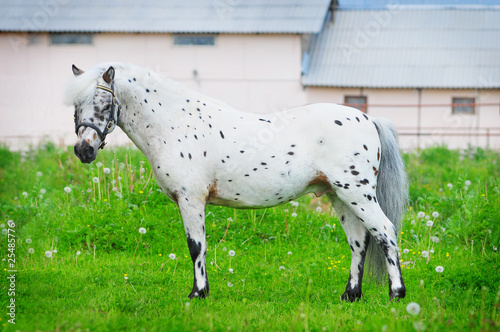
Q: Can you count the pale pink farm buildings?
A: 2